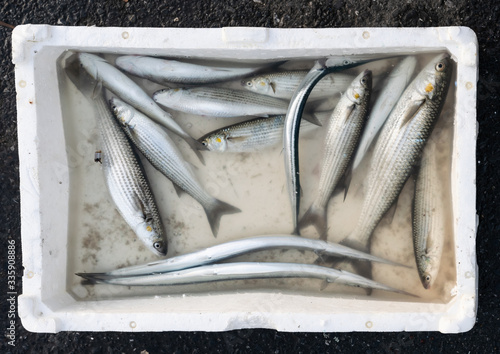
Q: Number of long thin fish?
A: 3